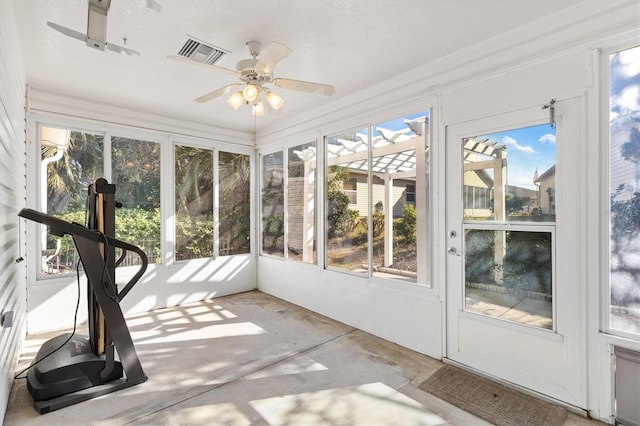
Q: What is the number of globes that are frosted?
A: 4